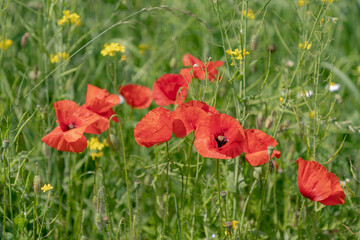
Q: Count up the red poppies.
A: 10